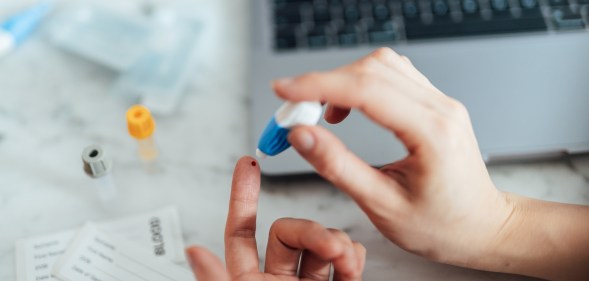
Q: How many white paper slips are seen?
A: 2